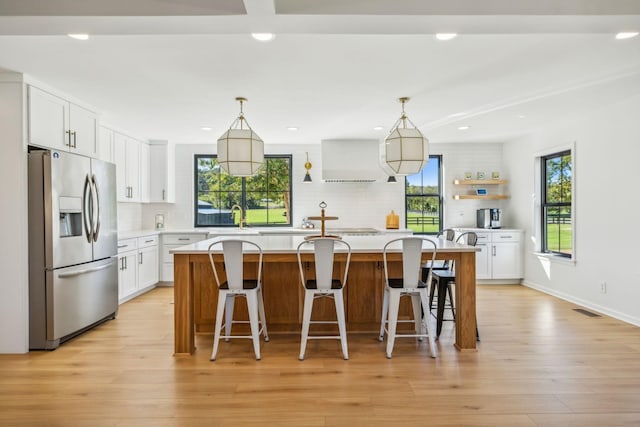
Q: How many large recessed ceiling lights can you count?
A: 4